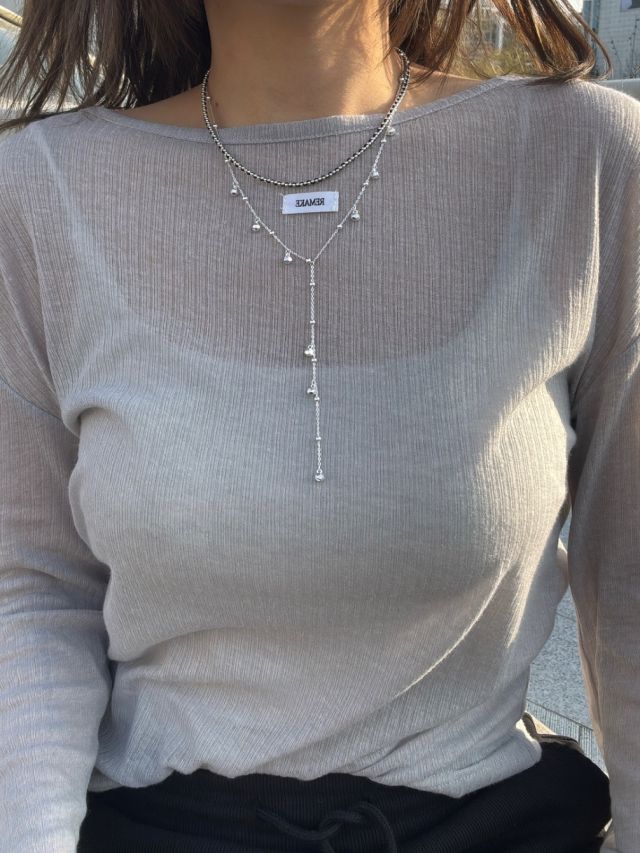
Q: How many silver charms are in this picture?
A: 9